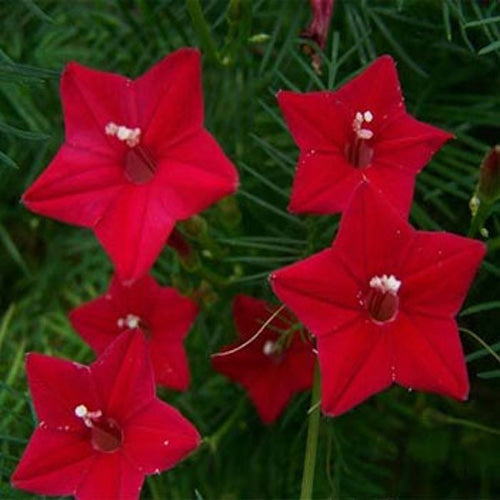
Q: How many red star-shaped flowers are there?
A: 6